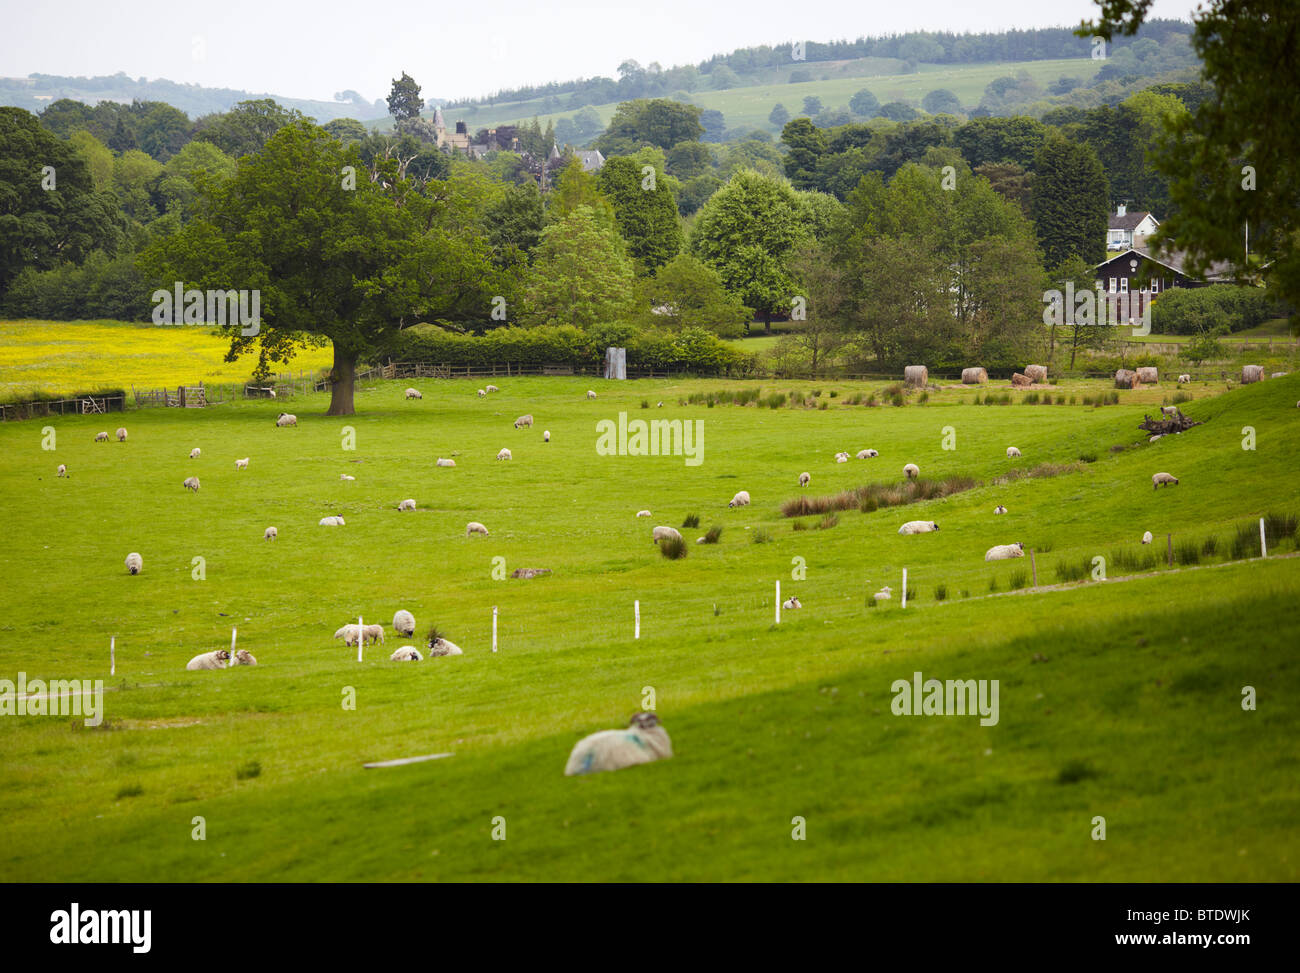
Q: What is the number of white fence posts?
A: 8